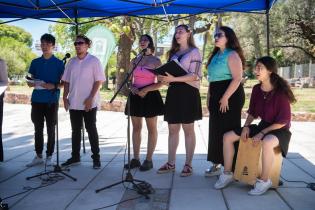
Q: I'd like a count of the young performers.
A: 6